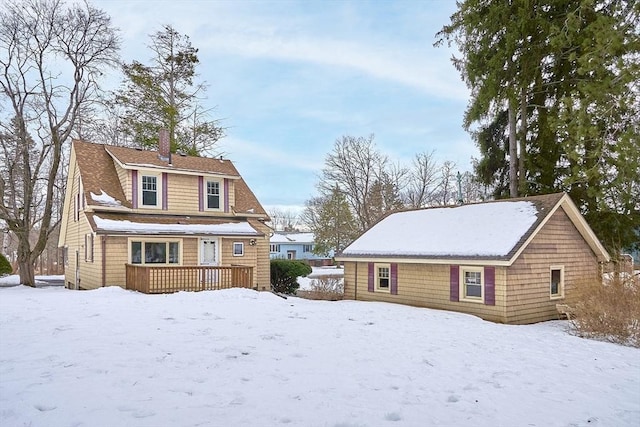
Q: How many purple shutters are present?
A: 8